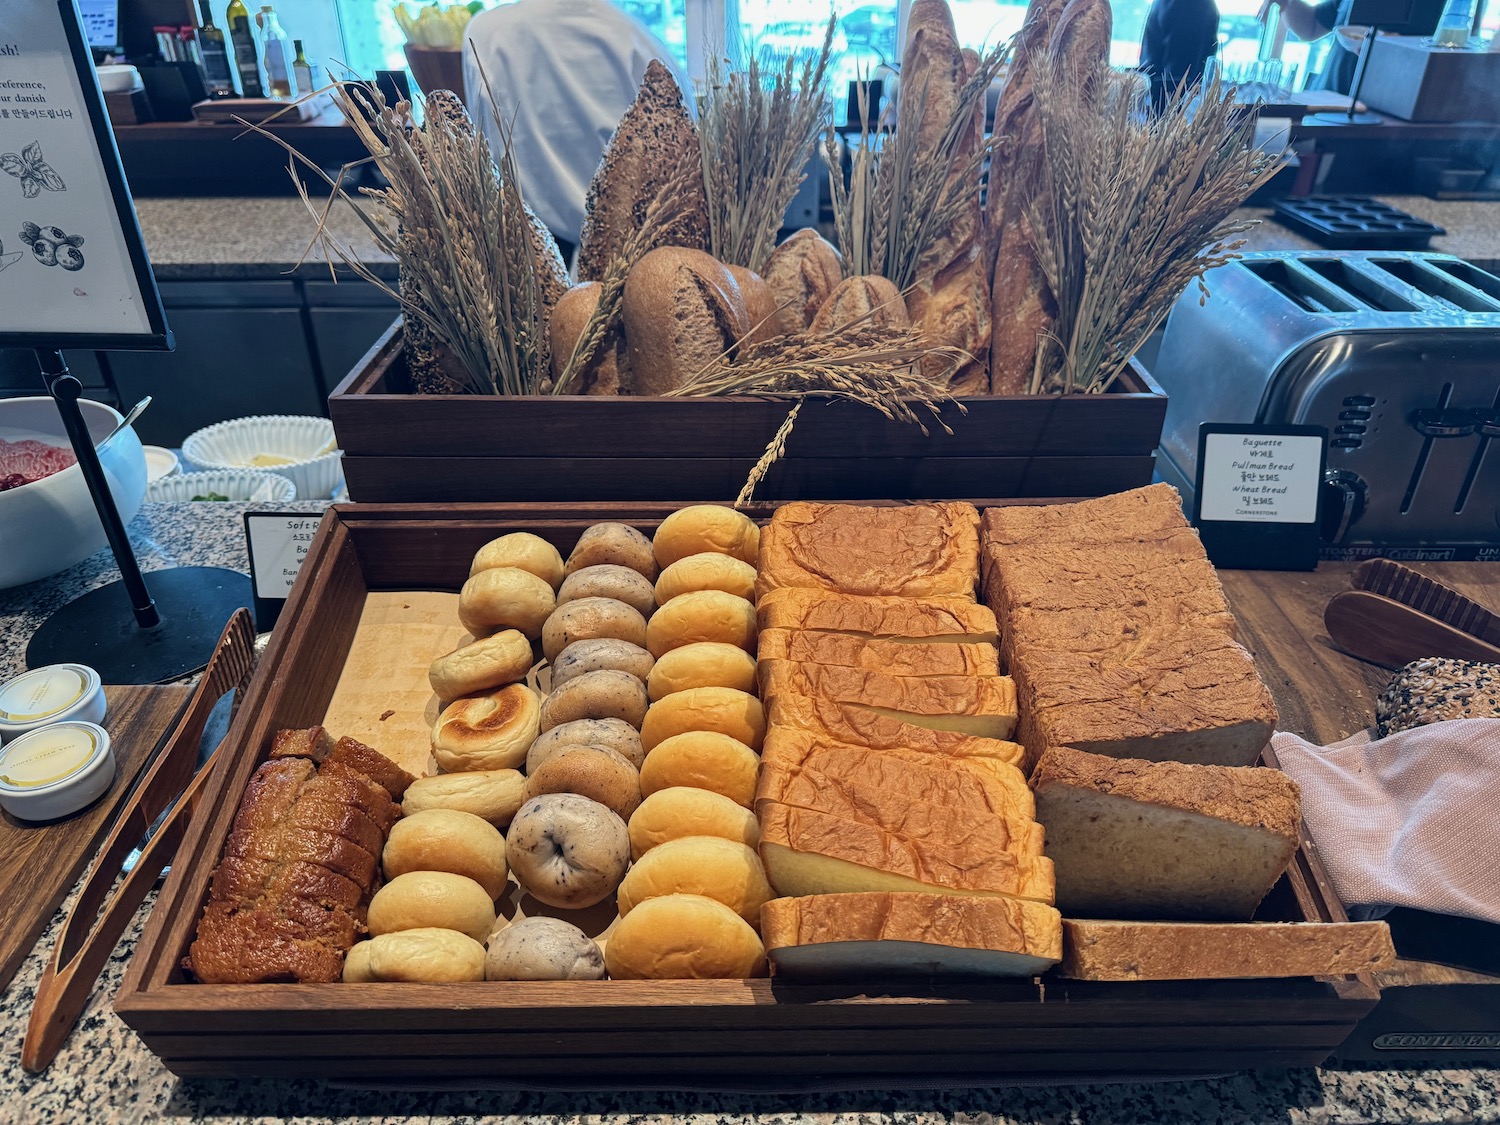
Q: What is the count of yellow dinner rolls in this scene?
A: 9